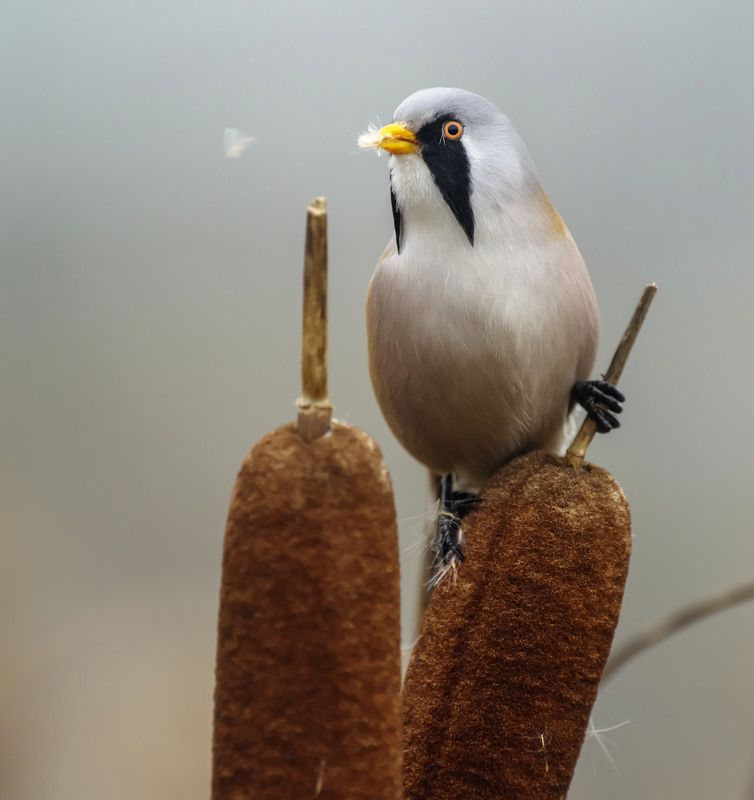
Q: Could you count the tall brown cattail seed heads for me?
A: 2